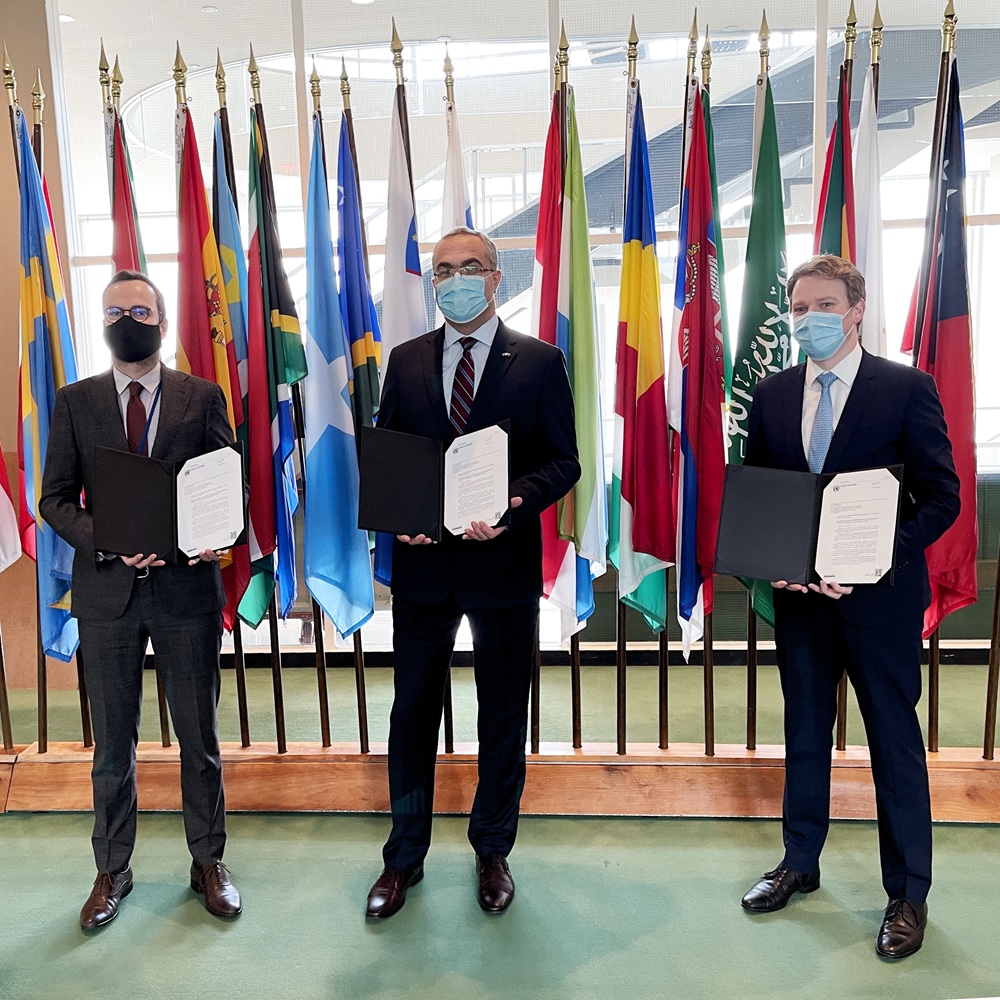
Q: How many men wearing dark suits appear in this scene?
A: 3